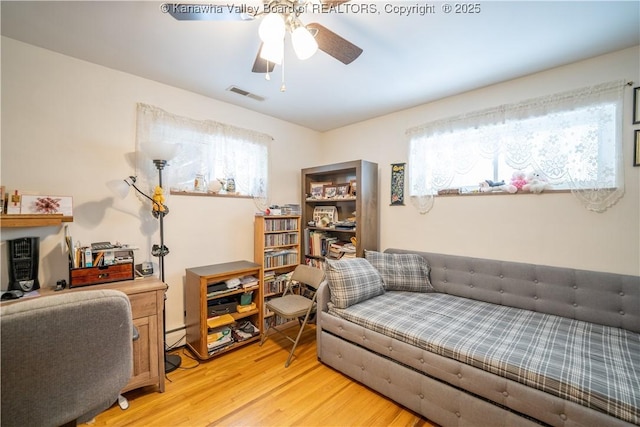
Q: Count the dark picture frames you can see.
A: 2